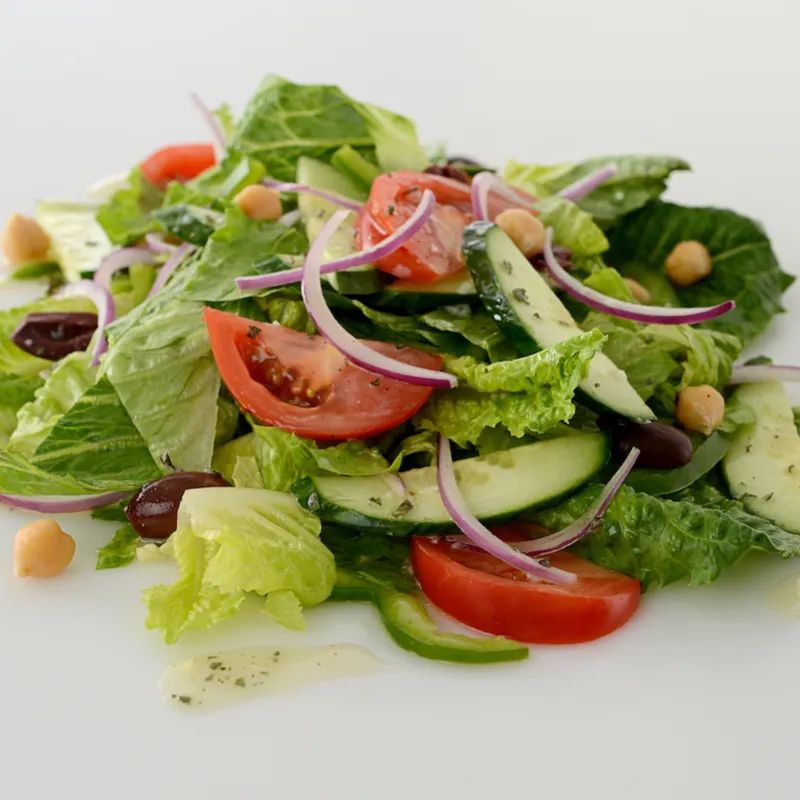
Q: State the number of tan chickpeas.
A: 7